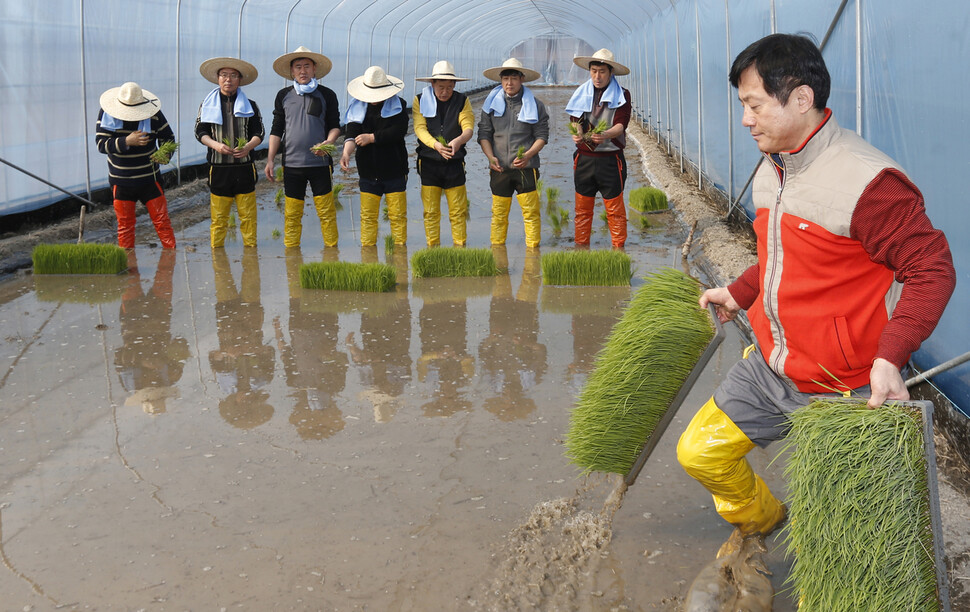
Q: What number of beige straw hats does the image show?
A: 7